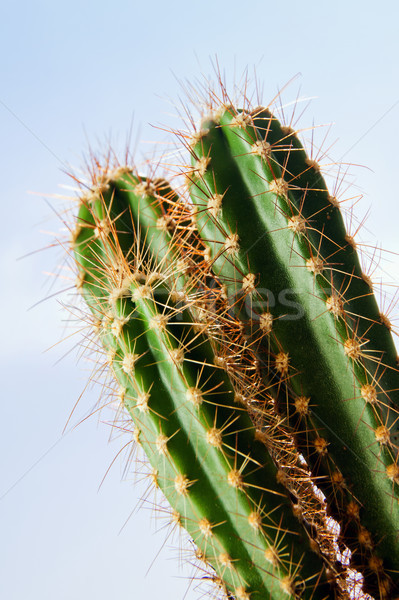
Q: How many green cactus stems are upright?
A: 3